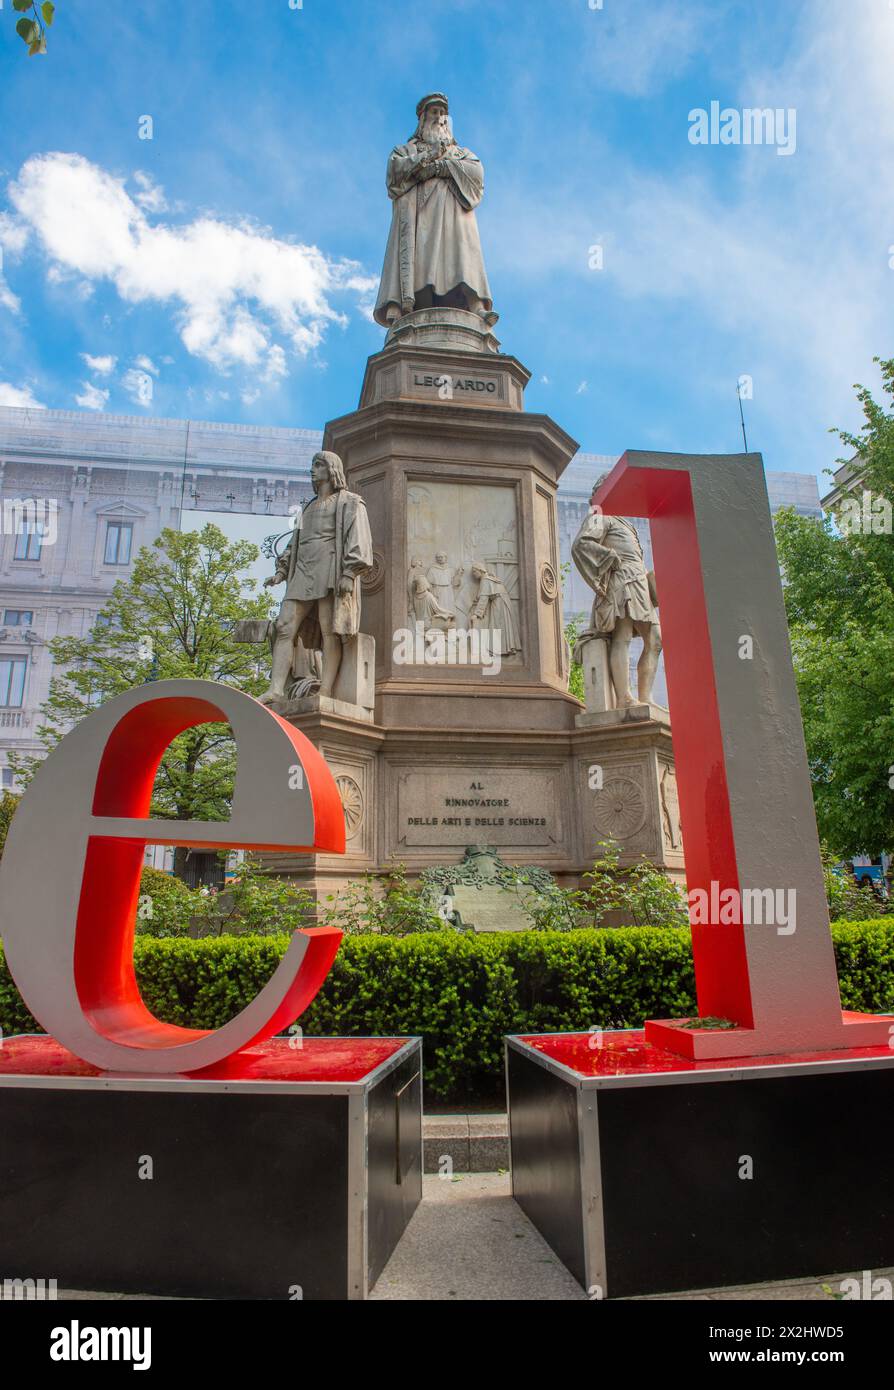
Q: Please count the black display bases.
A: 2